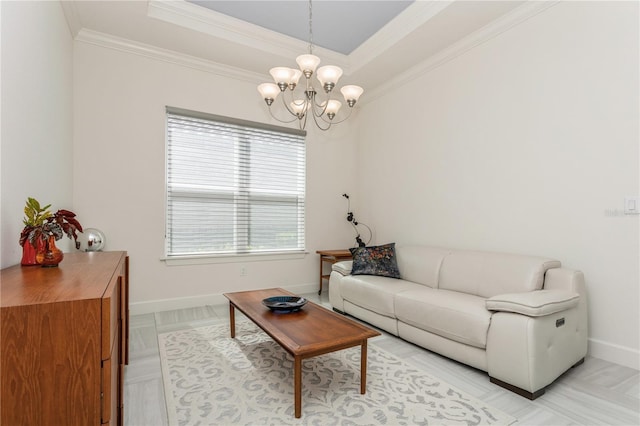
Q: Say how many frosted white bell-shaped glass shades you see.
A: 8